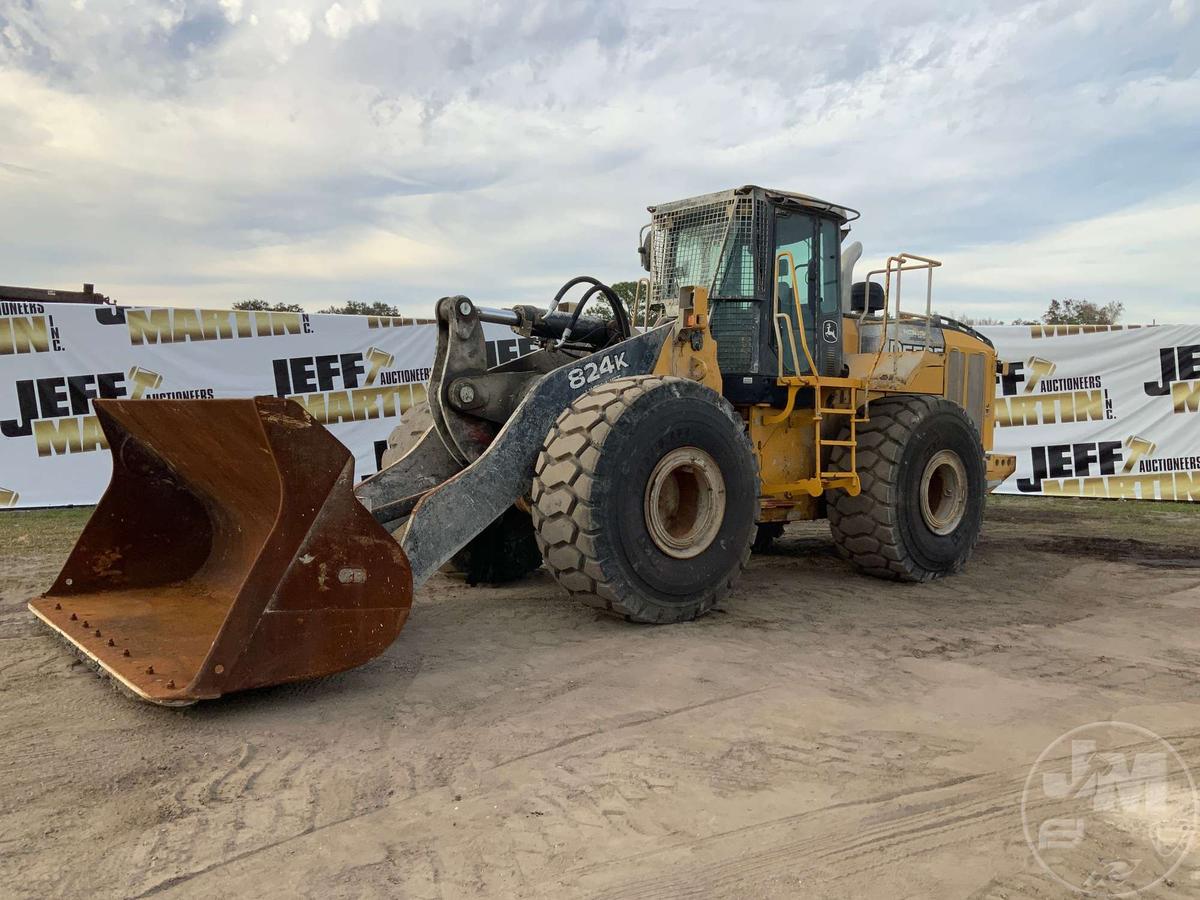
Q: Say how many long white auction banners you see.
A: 2